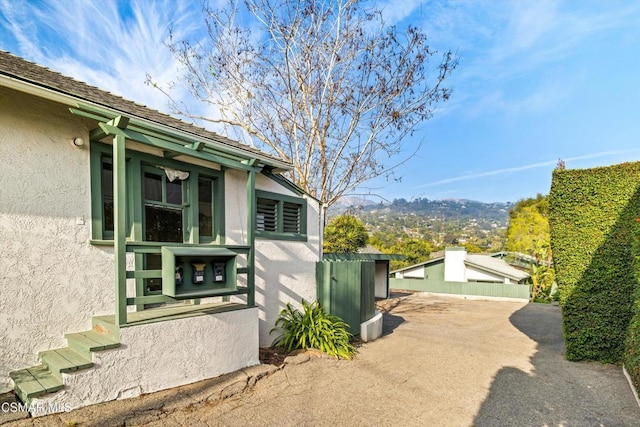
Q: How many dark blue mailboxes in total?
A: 3